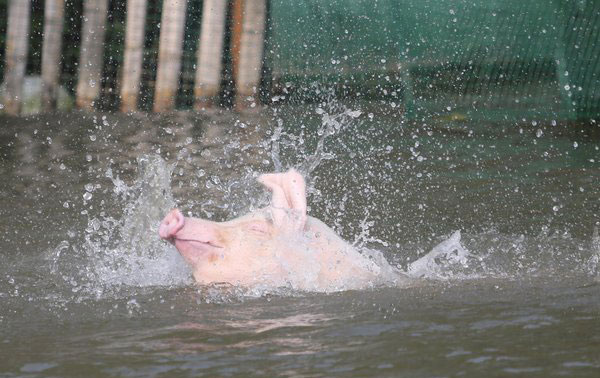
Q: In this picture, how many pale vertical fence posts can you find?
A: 7